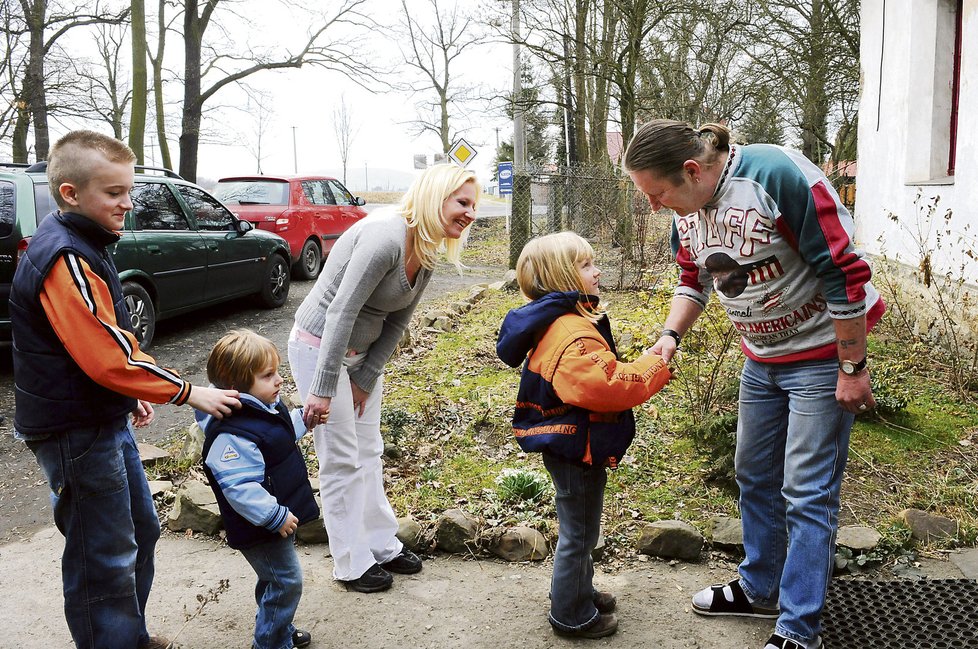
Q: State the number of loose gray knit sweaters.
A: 1